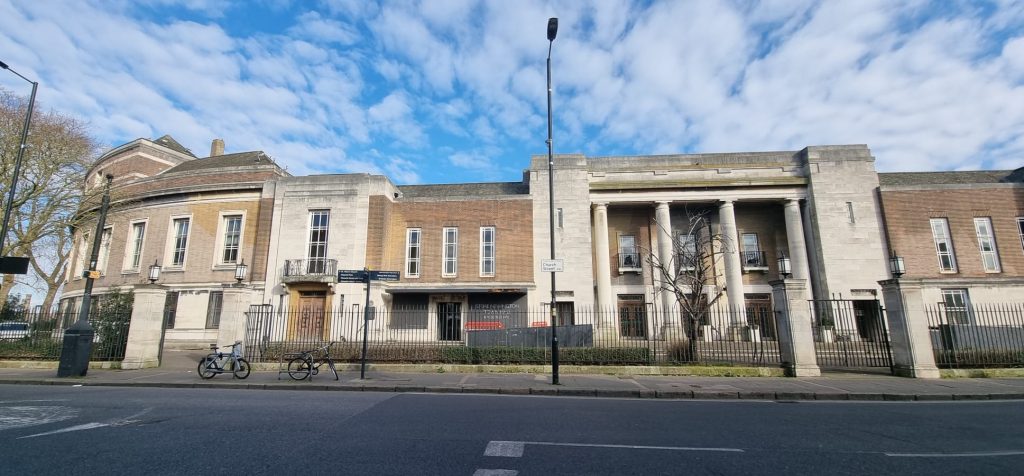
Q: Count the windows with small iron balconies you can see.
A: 4